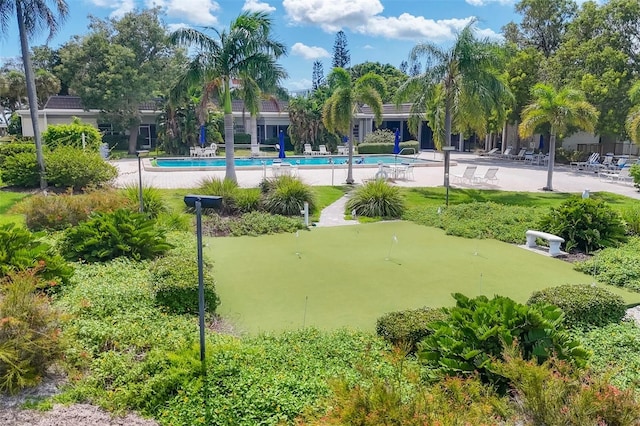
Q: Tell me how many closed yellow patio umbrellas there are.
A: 0